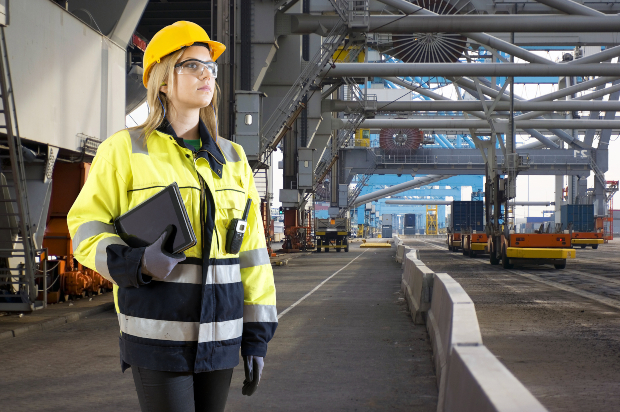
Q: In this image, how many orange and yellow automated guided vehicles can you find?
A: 4